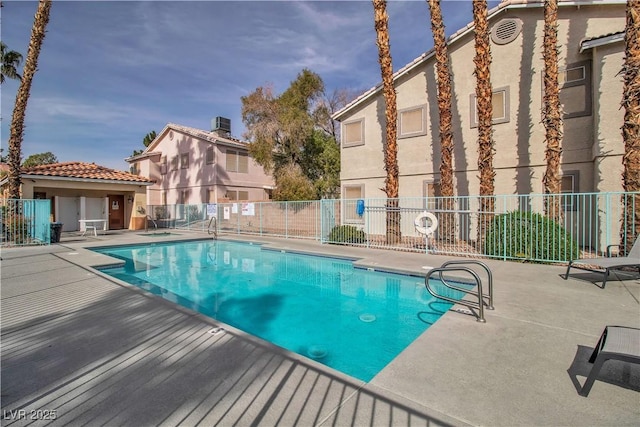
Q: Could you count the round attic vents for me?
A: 2